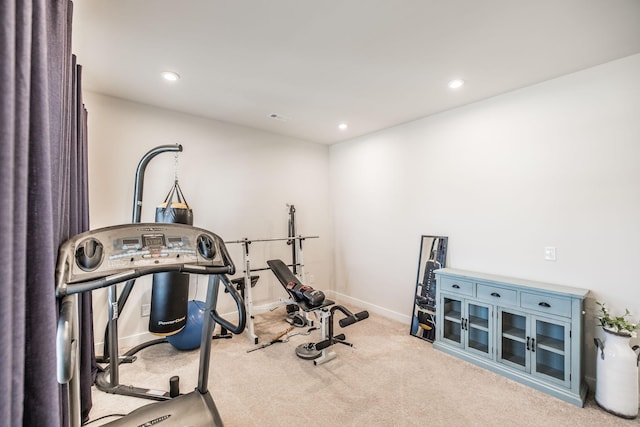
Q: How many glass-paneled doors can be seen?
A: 4